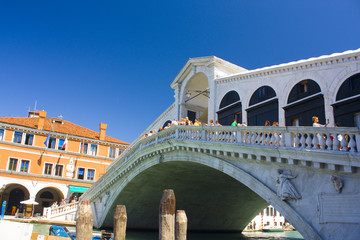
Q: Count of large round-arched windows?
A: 4